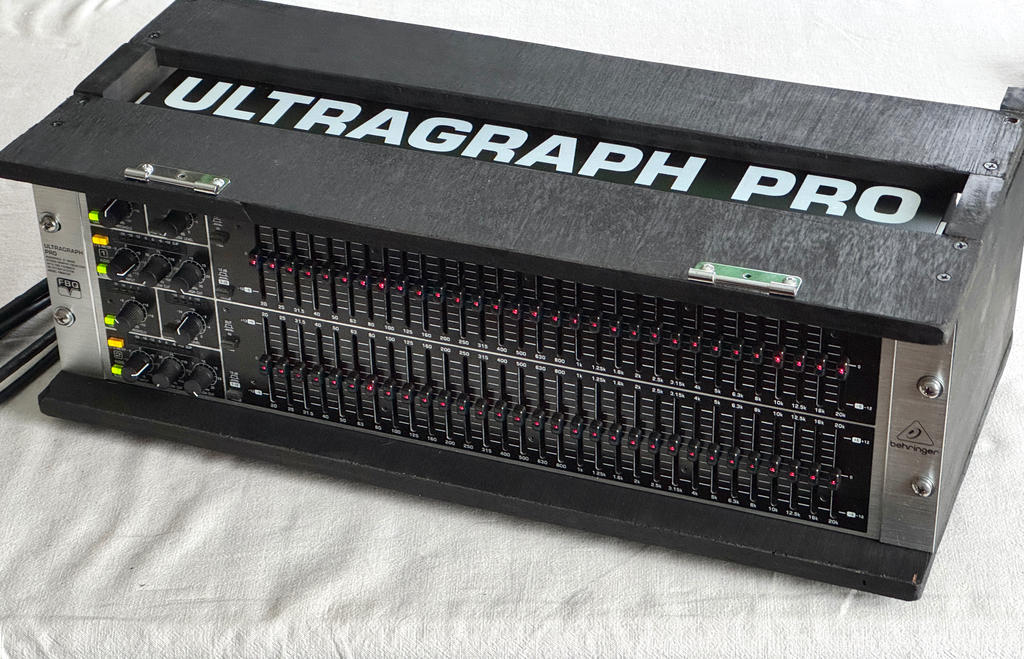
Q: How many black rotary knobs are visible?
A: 10